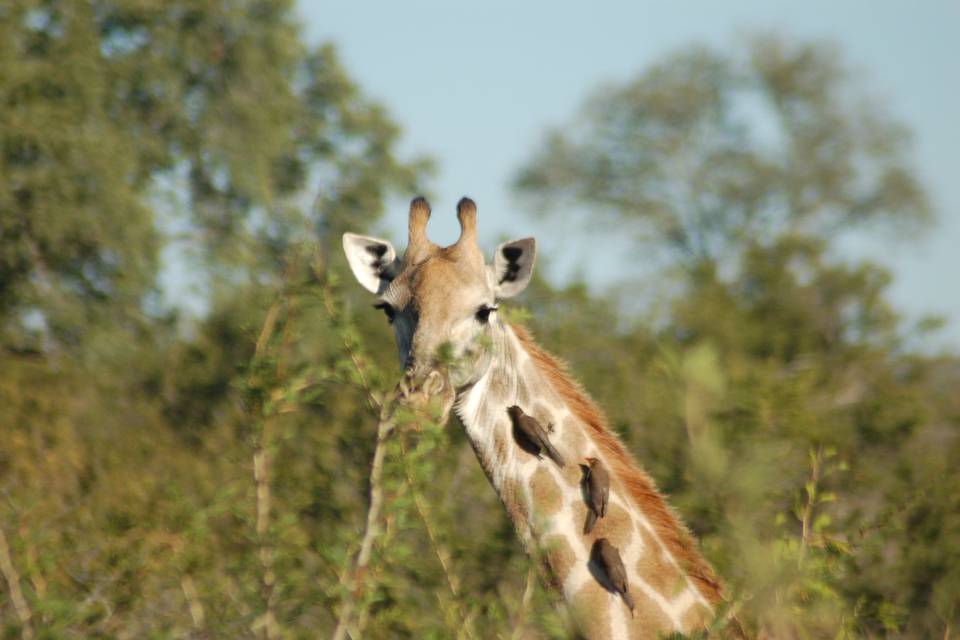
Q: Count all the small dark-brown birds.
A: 3